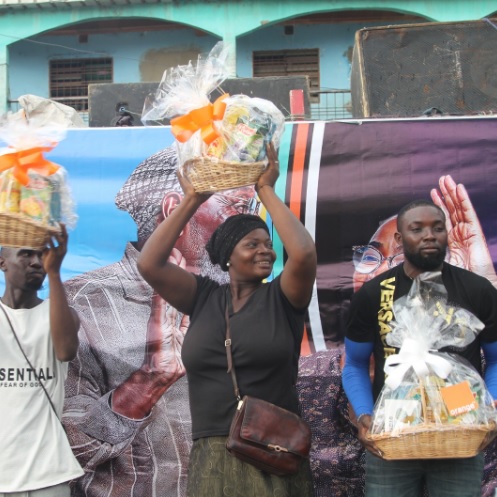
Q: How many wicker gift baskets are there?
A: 3